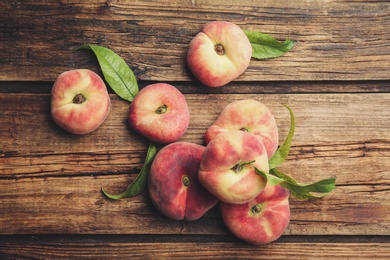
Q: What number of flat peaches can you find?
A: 7